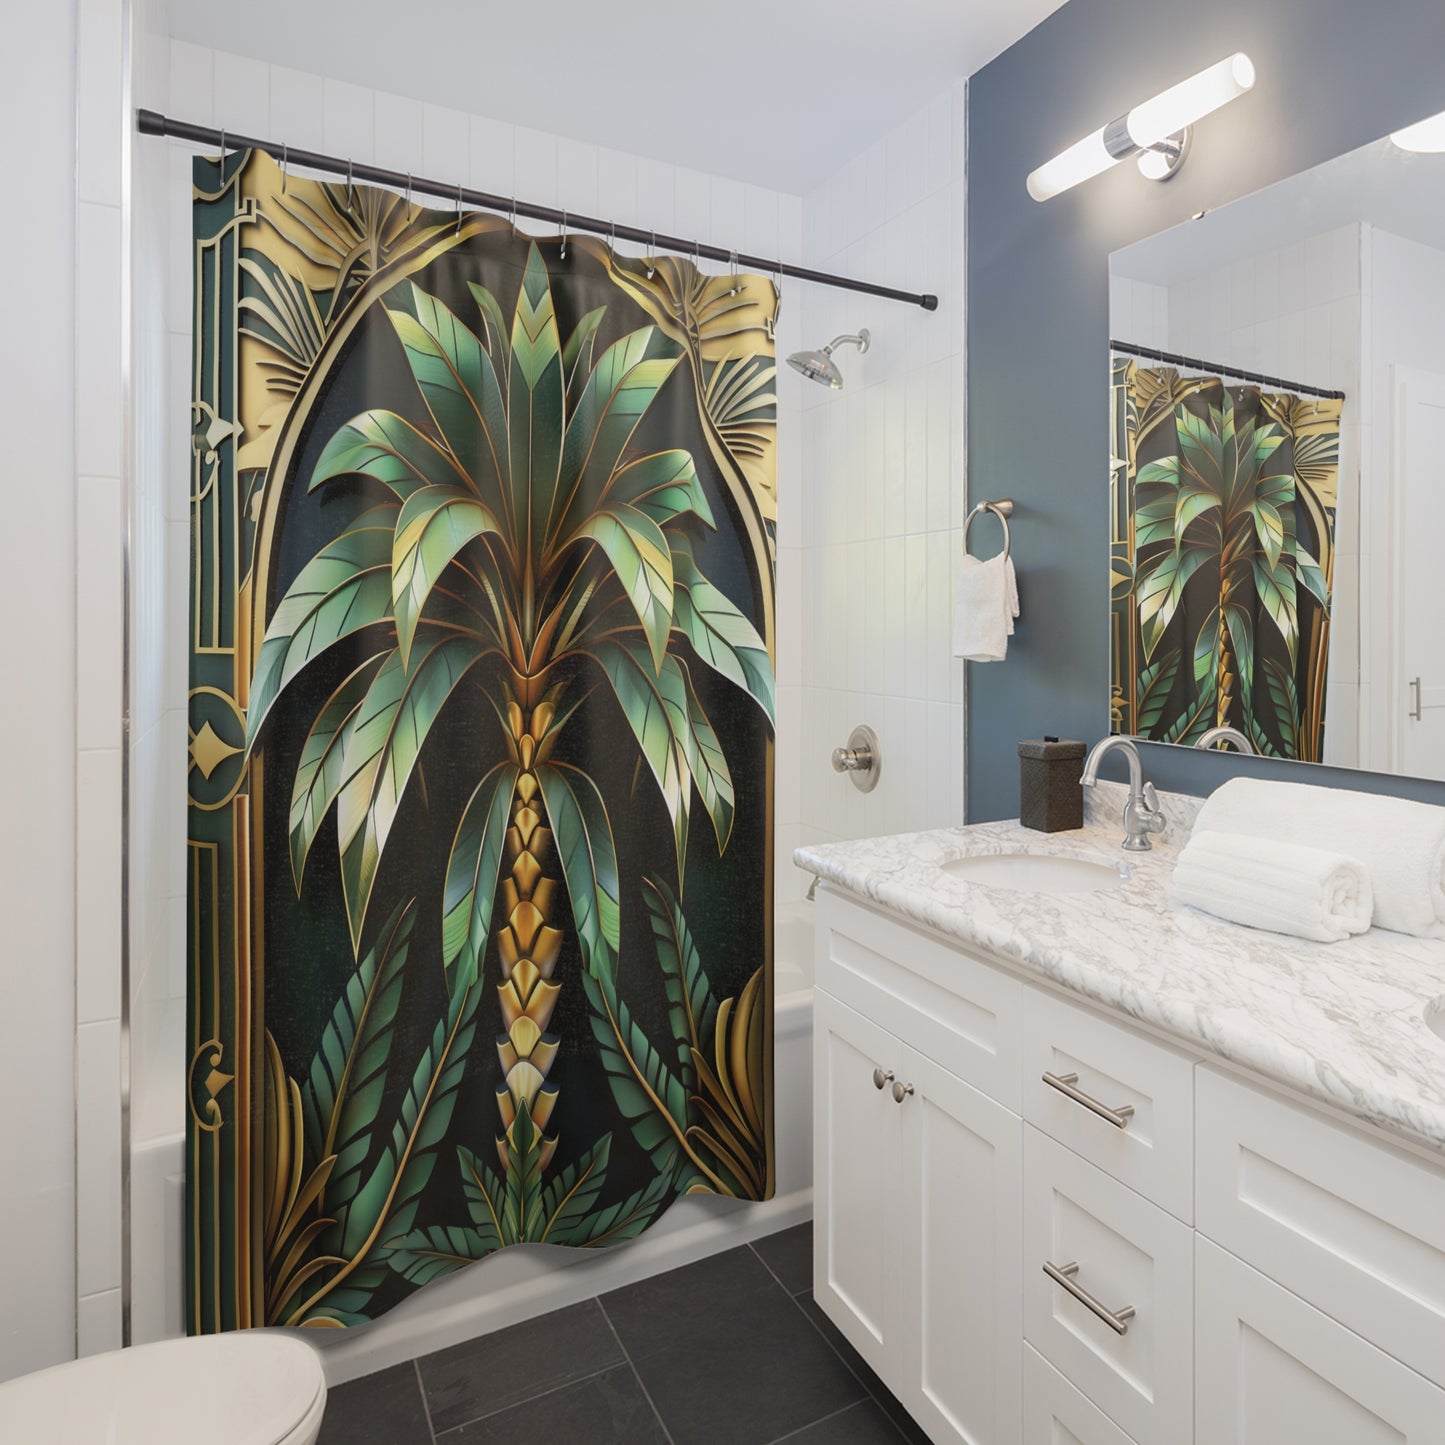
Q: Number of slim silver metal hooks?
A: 12